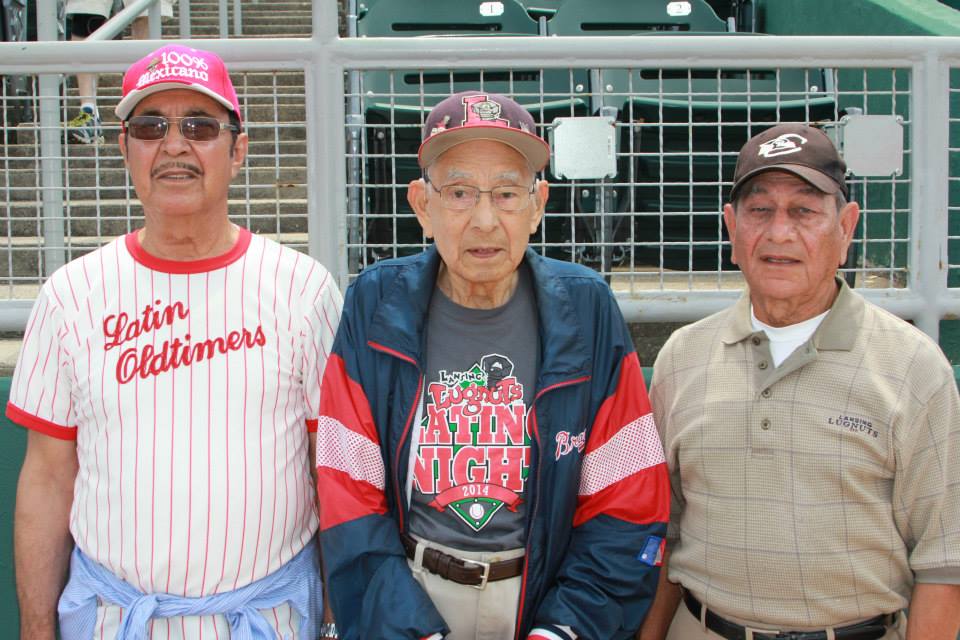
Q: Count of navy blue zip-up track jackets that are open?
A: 1